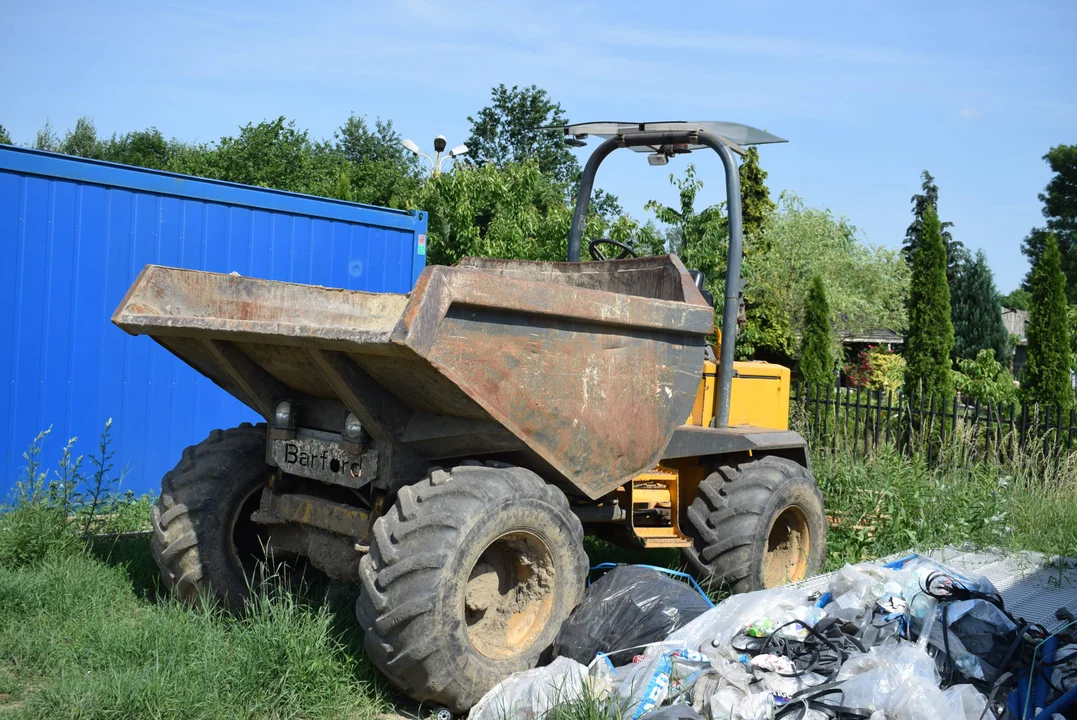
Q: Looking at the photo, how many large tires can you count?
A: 3